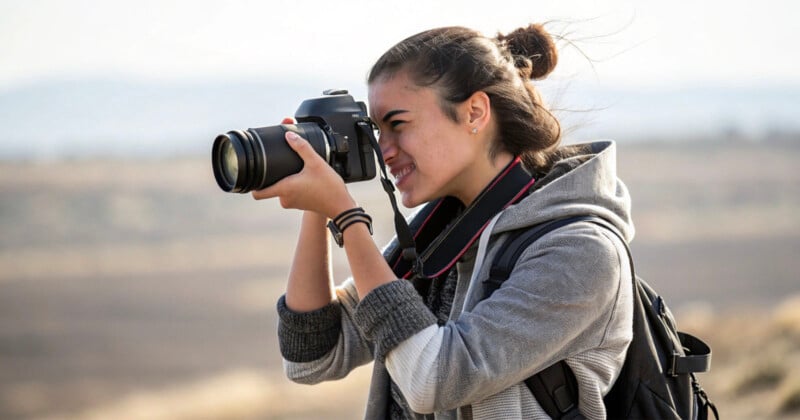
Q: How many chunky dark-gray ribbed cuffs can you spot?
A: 2